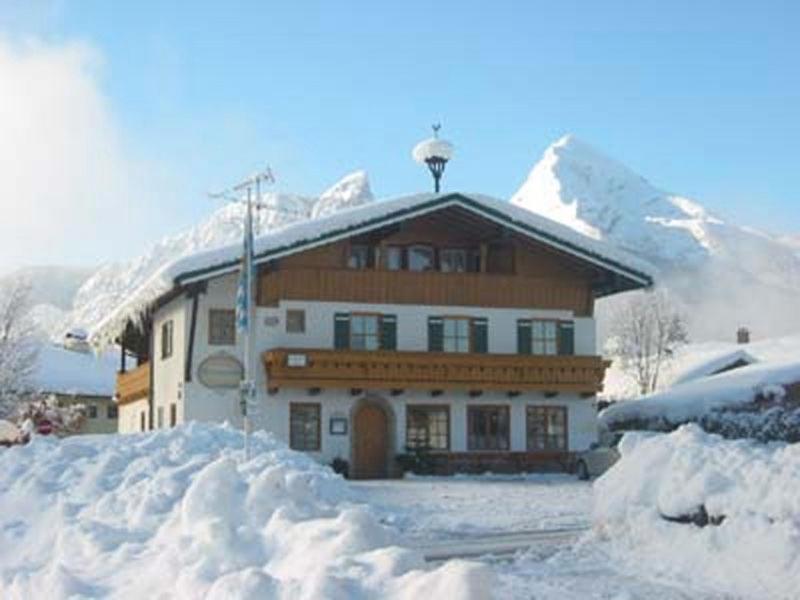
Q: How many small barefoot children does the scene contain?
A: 0